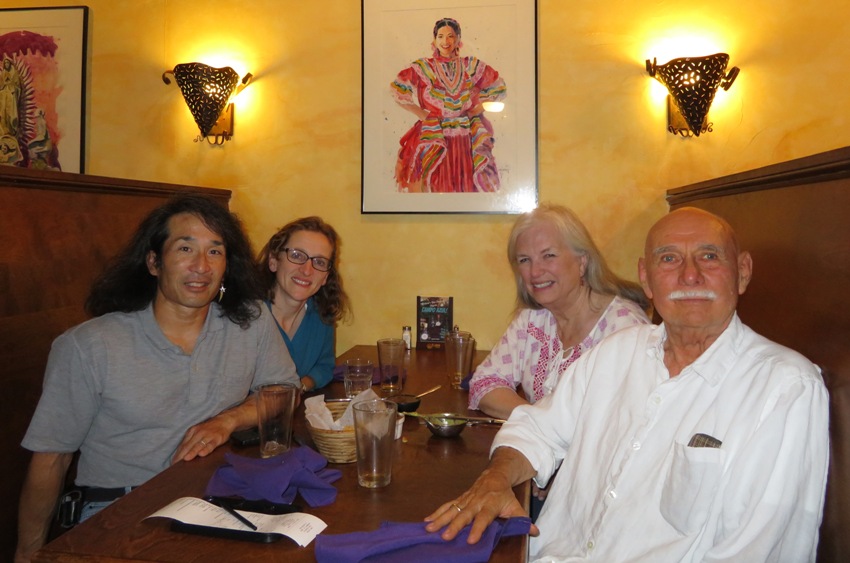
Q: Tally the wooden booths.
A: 2